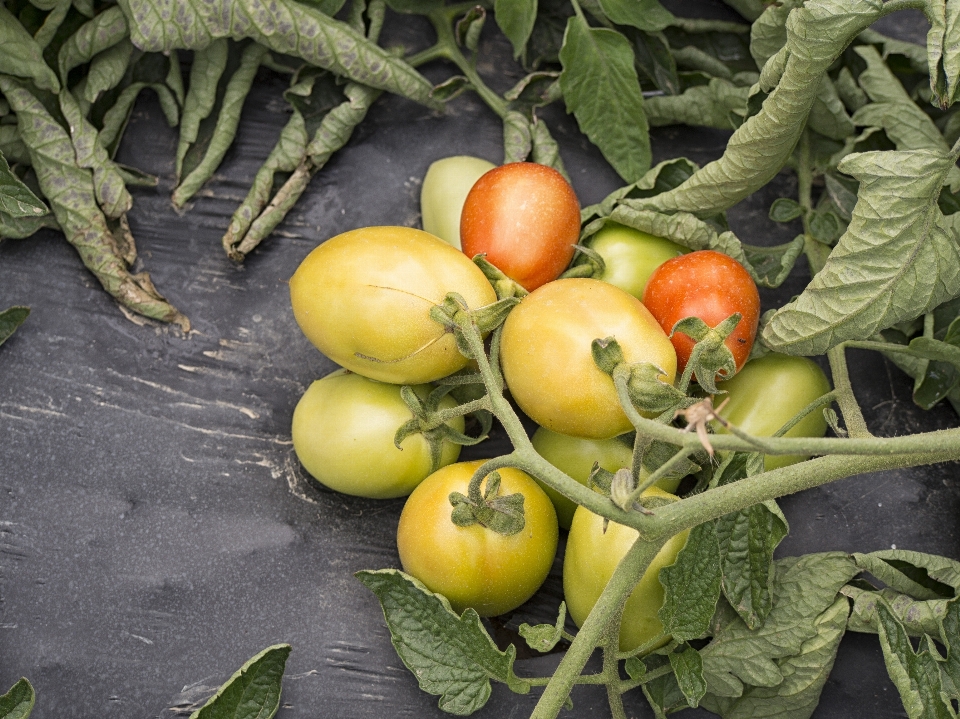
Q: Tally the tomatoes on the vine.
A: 11